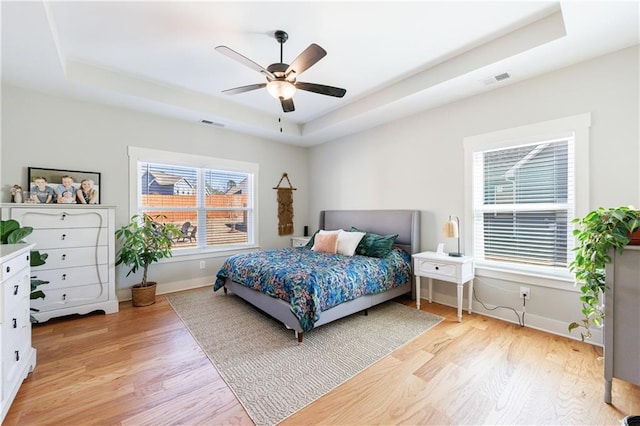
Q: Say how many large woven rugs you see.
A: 1